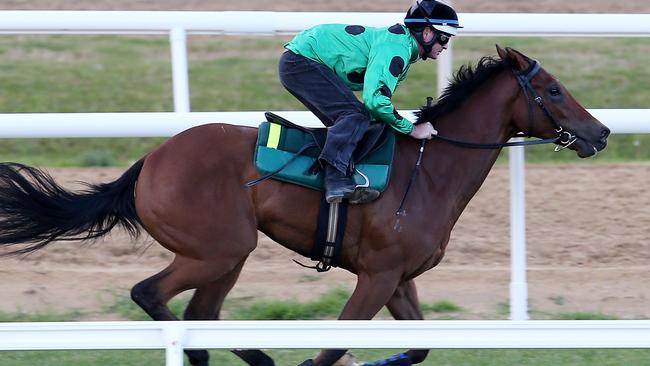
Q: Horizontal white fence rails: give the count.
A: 3